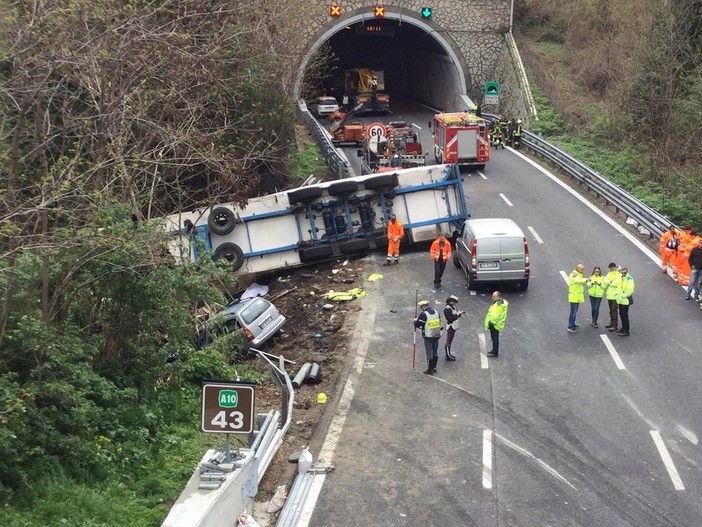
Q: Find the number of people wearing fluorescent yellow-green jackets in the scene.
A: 5